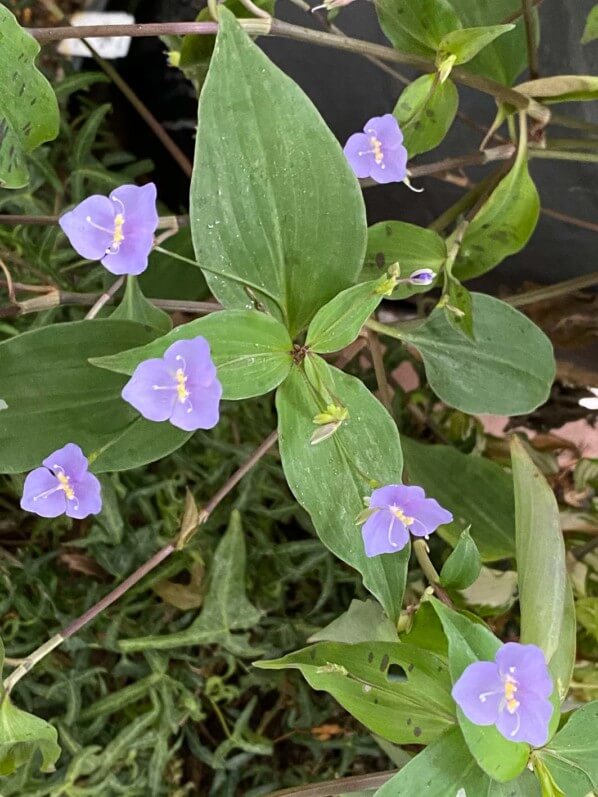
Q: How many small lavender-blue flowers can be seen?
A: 6